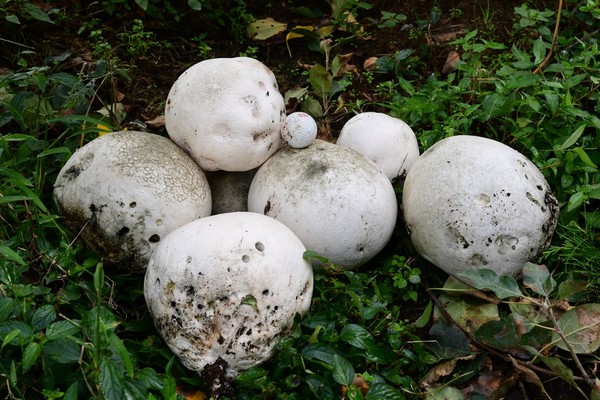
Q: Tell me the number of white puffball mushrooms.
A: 6